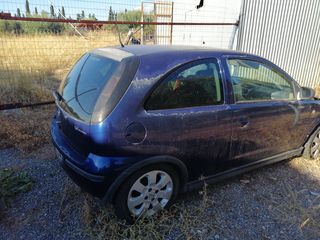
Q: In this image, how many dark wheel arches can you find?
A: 2